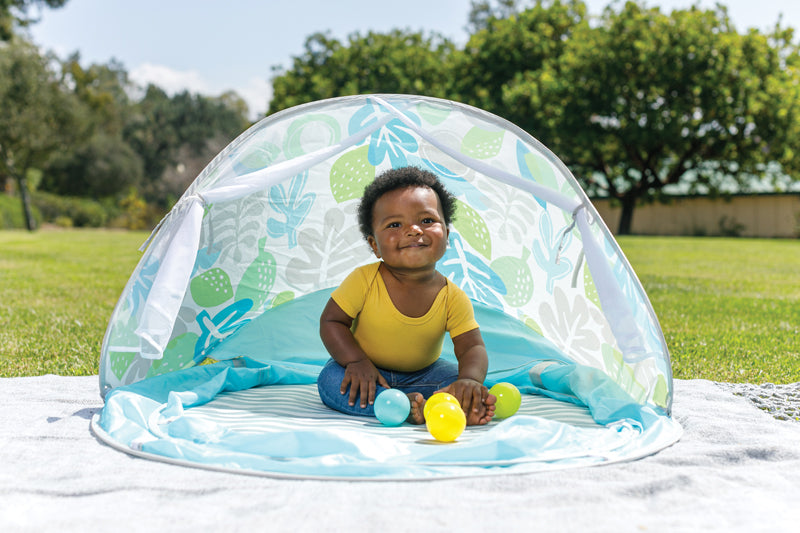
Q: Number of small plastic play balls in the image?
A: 4